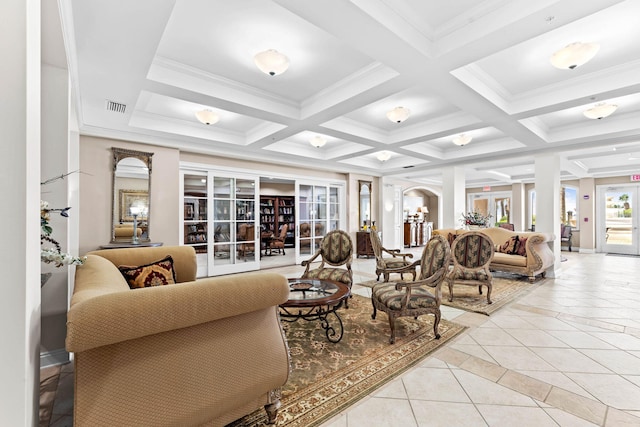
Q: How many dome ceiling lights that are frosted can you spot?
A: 8